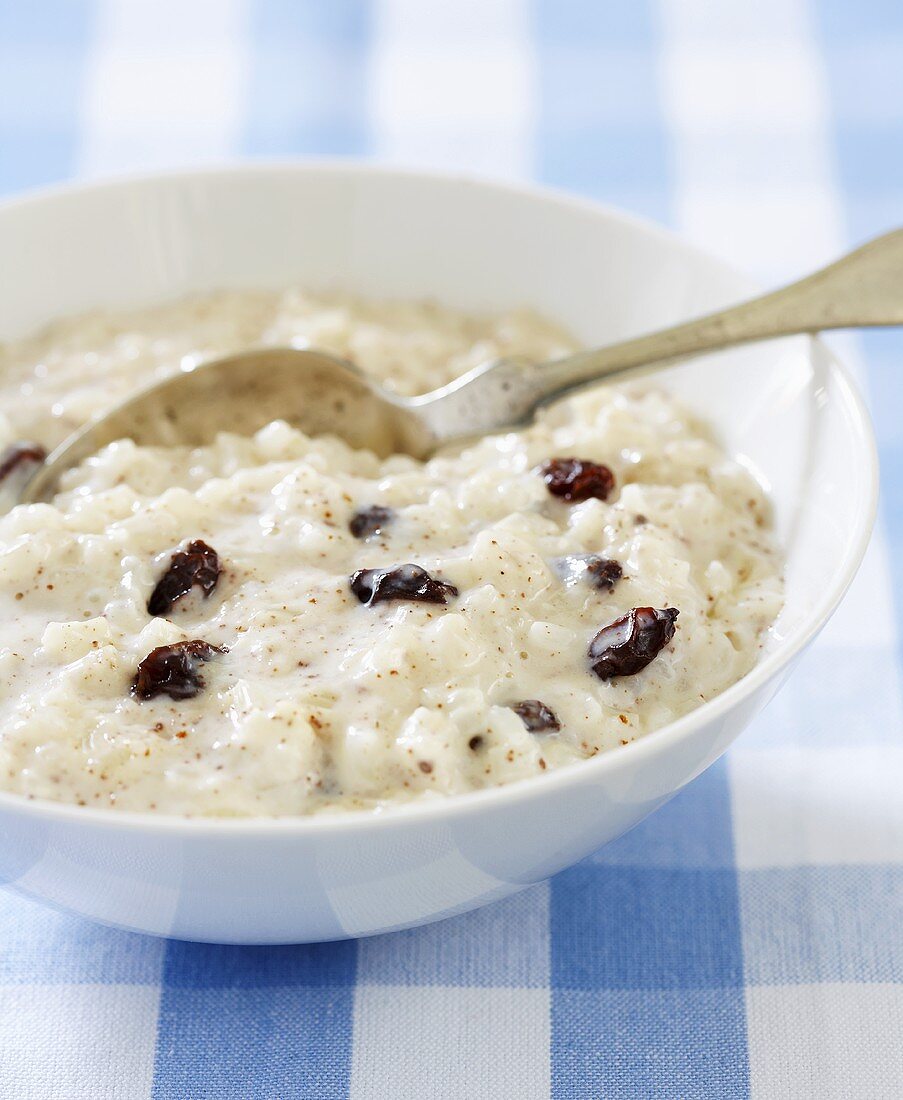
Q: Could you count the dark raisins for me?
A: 9